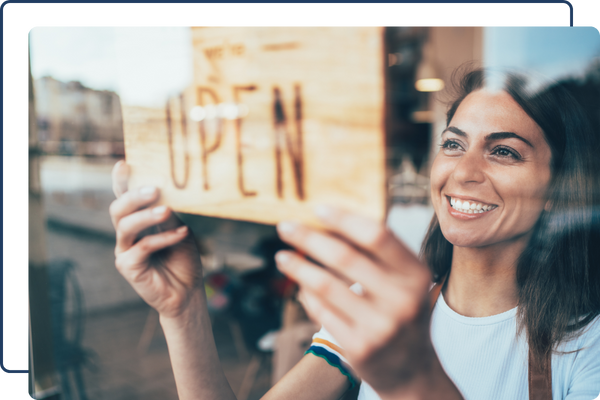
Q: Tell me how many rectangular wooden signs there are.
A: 1